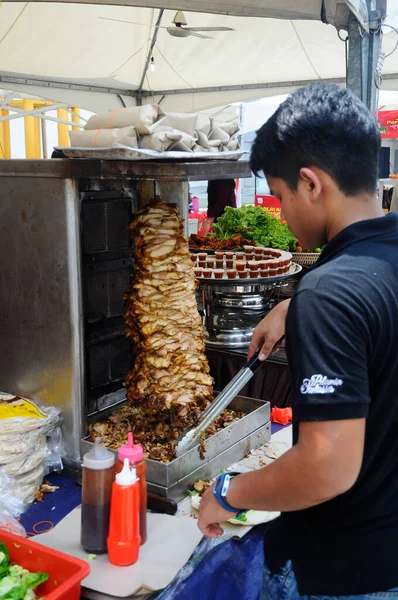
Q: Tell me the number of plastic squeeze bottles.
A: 3